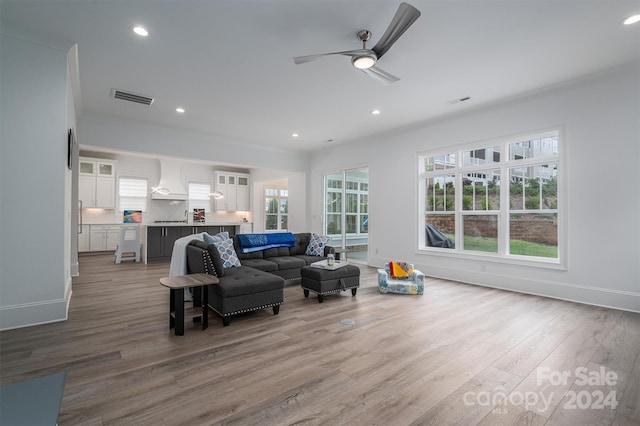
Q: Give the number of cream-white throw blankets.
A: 1